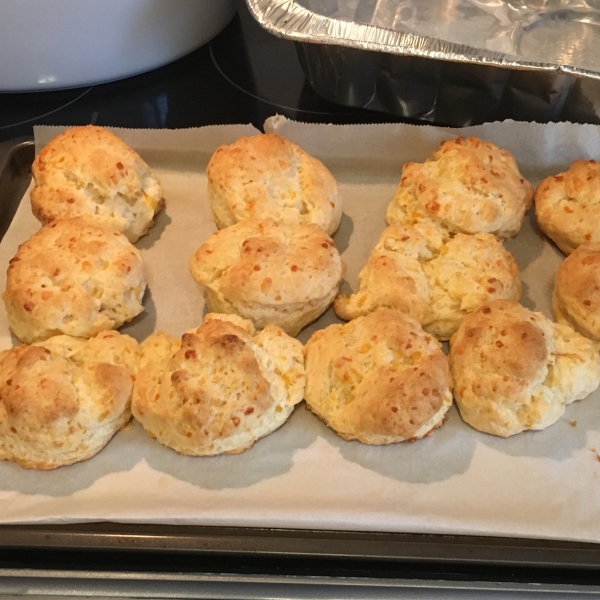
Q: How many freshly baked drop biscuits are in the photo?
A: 12